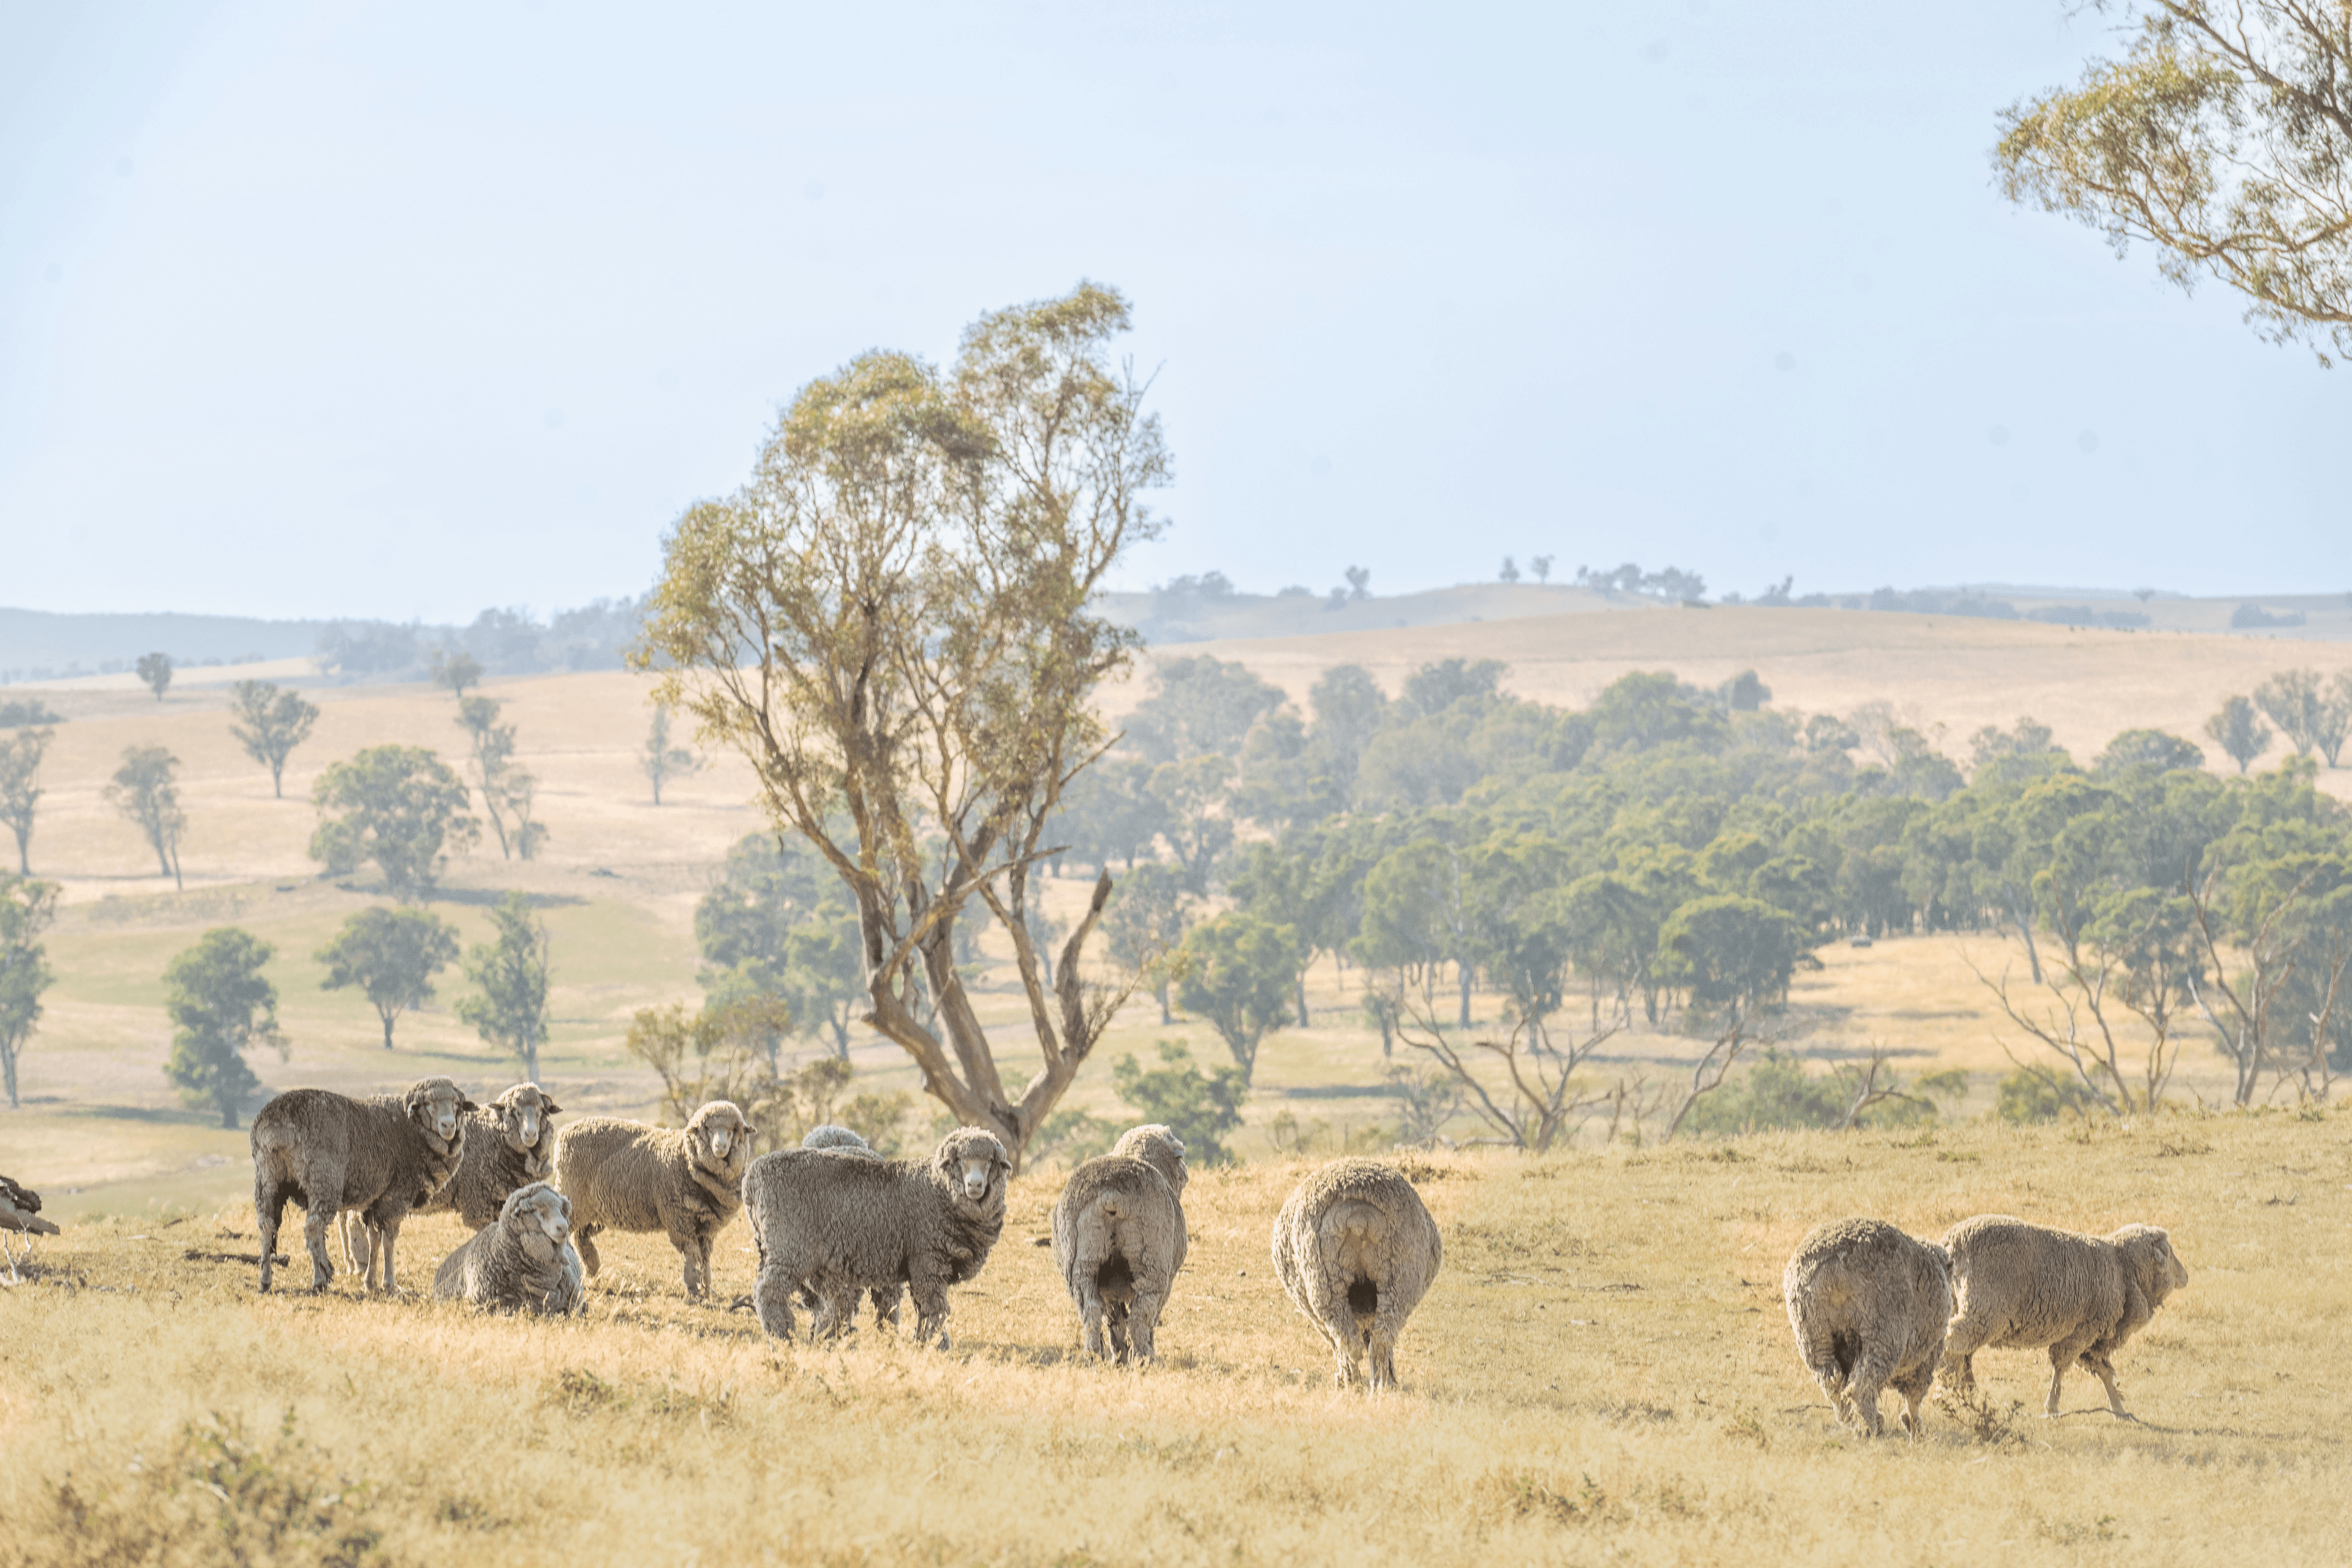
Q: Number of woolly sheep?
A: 10